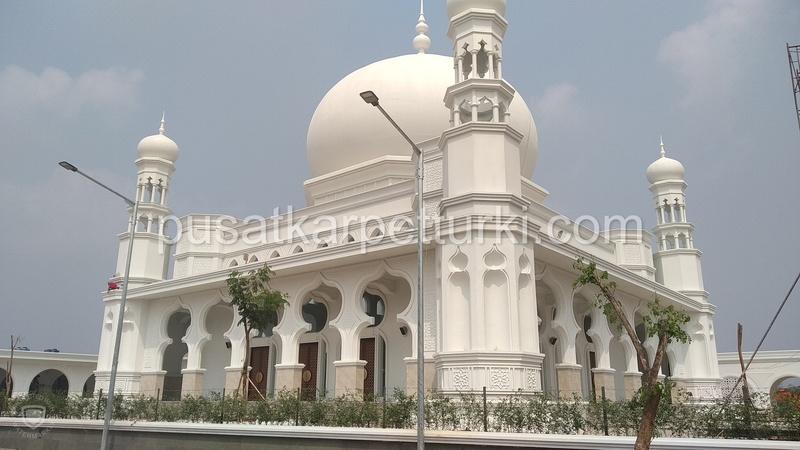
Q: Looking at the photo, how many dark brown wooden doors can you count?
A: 3